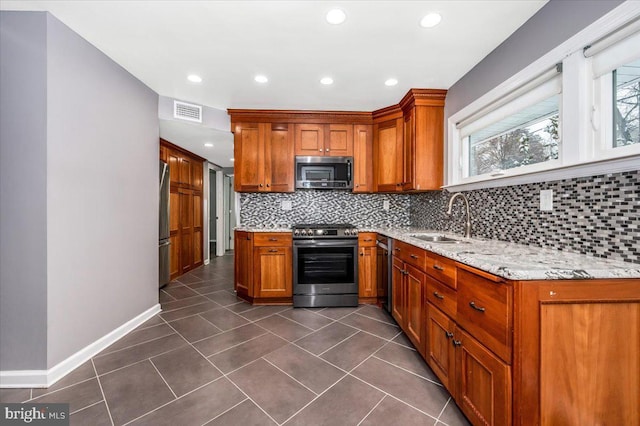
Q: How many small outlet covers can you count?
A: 3